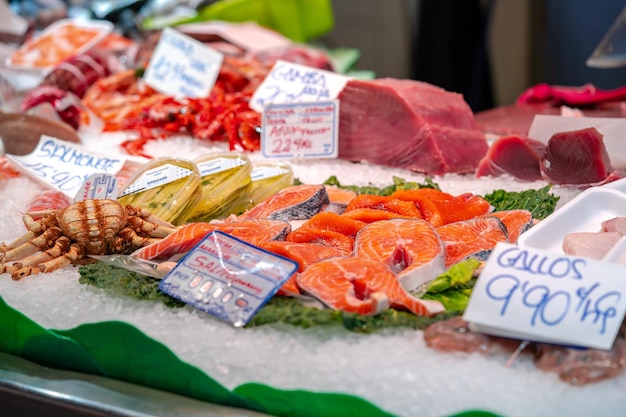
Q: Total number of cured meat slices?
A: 0